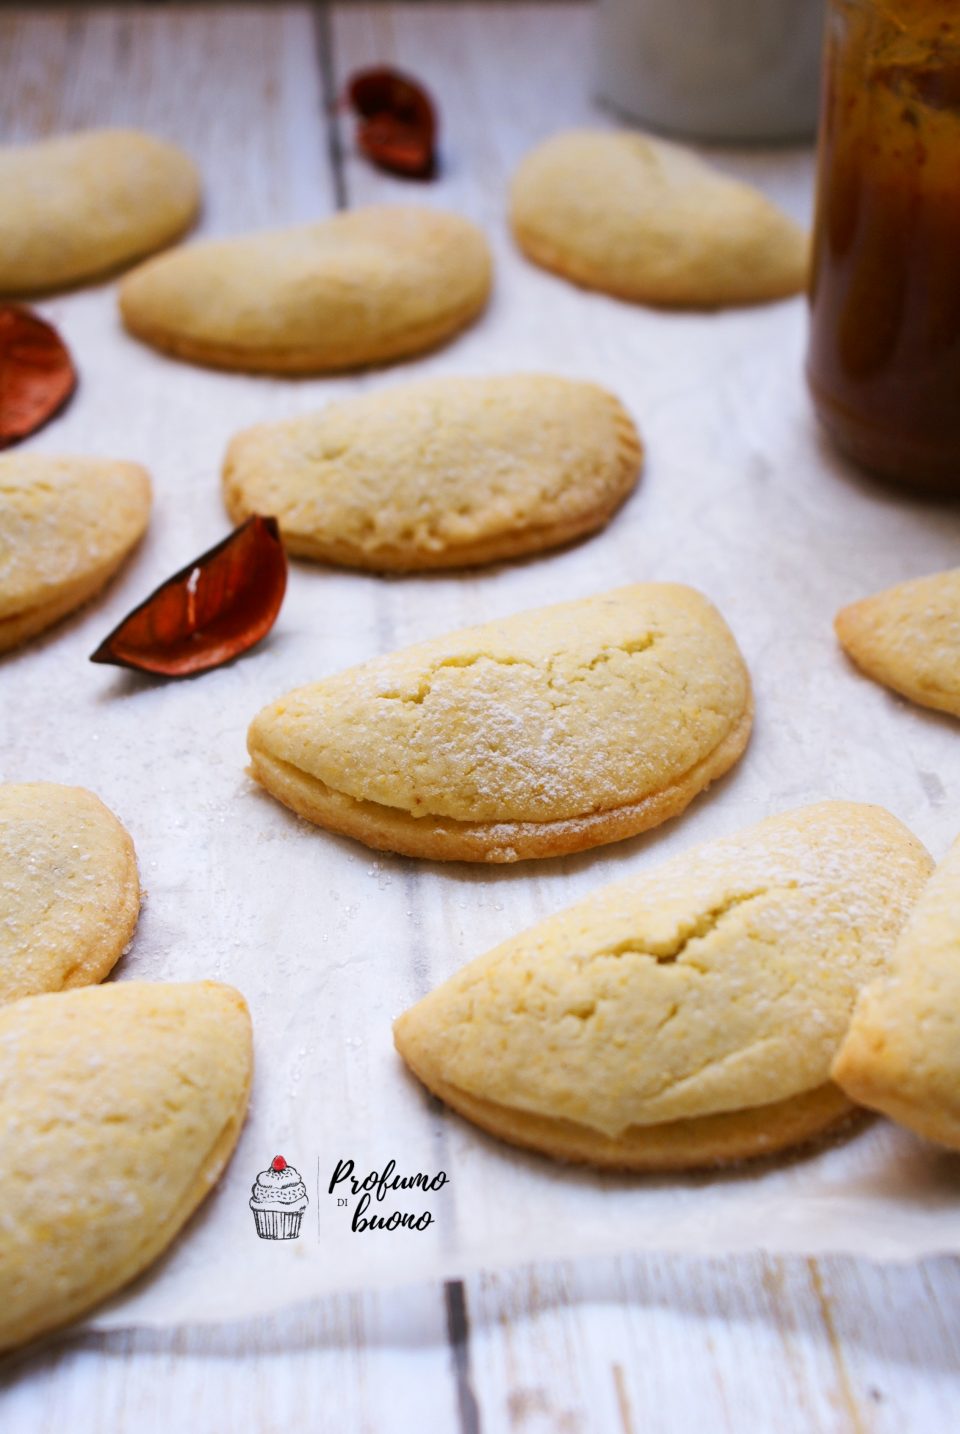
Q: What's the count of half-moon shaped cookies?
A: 11